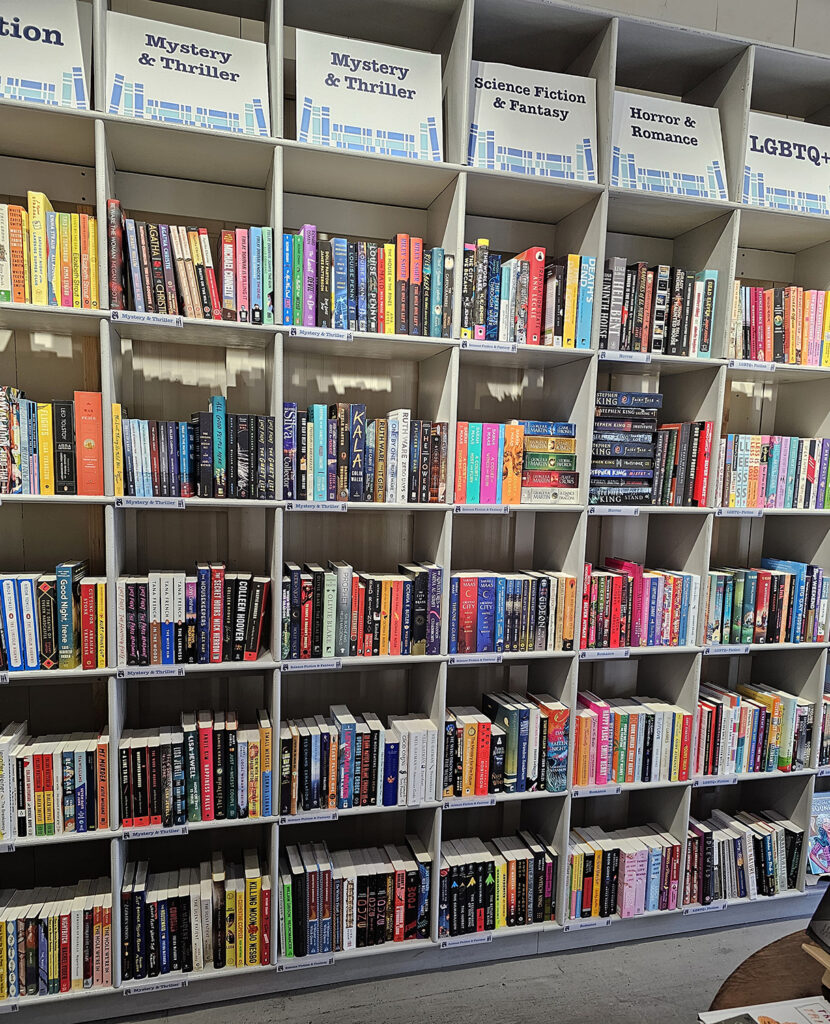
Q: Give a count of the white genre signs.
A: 6